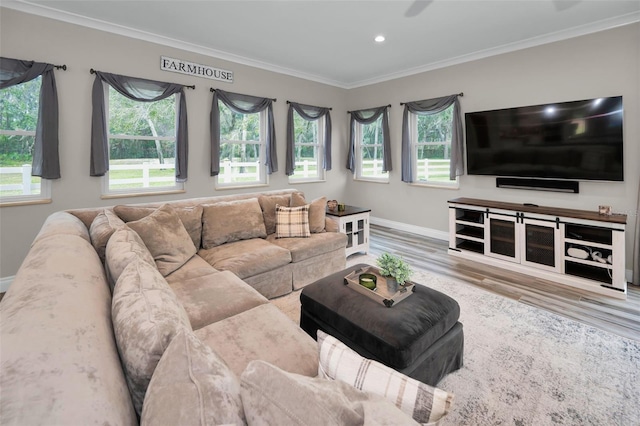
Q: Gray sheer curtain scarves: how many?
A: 6